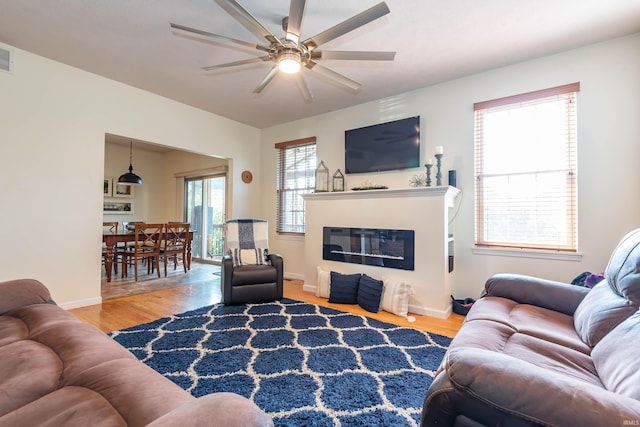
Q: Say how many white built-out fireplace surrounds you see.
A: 1